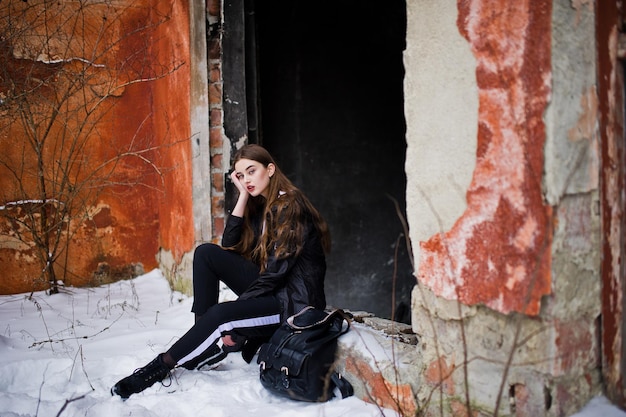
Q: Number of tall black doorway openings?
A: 1